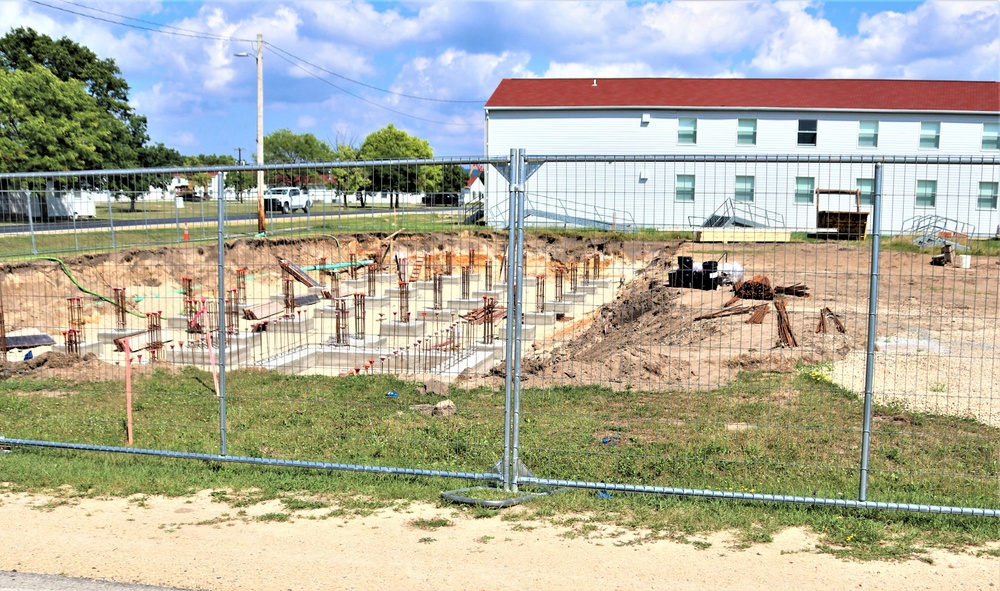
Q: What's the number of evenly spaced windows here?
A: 12